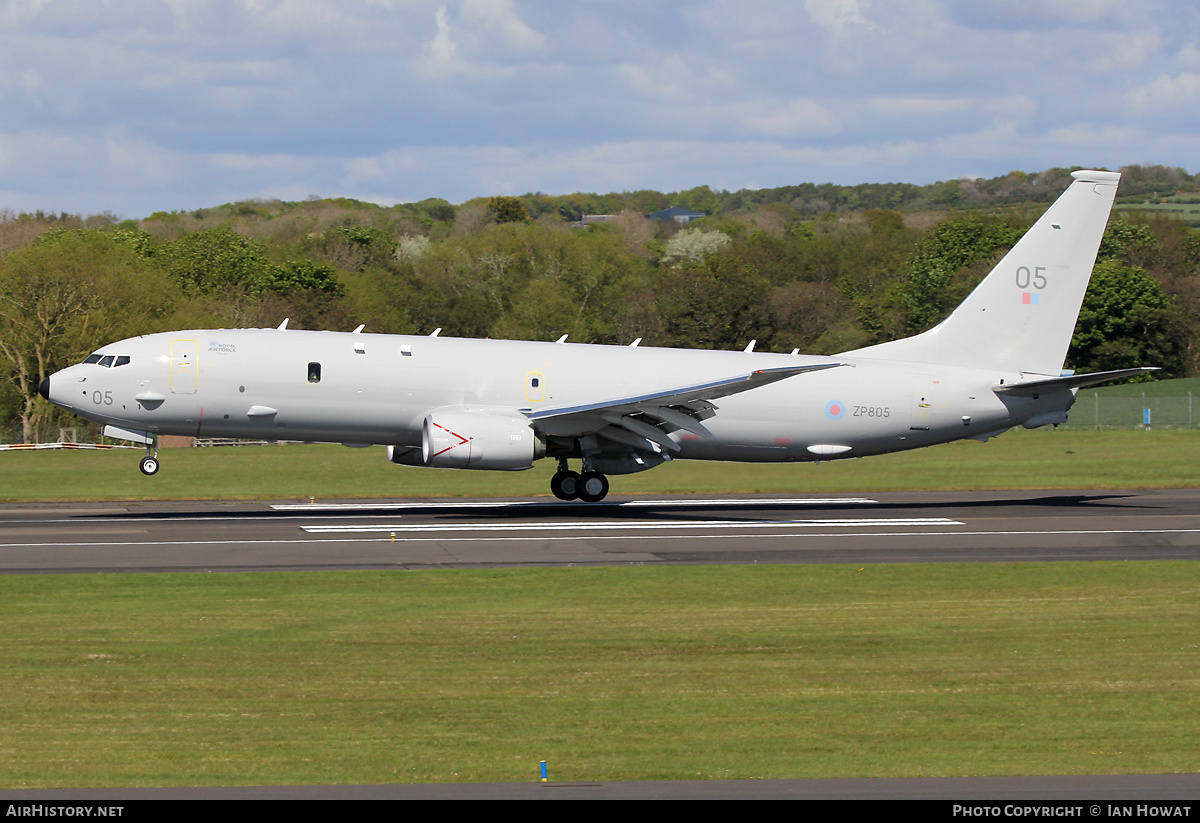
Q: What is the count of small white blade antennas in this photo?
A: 7